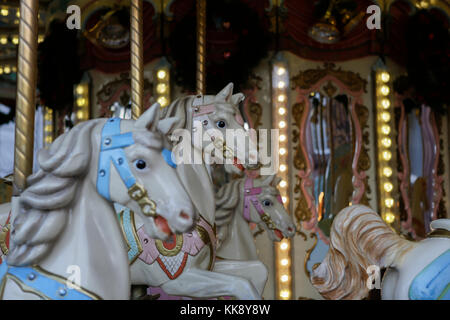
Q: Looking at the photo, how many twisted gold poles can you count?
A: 3